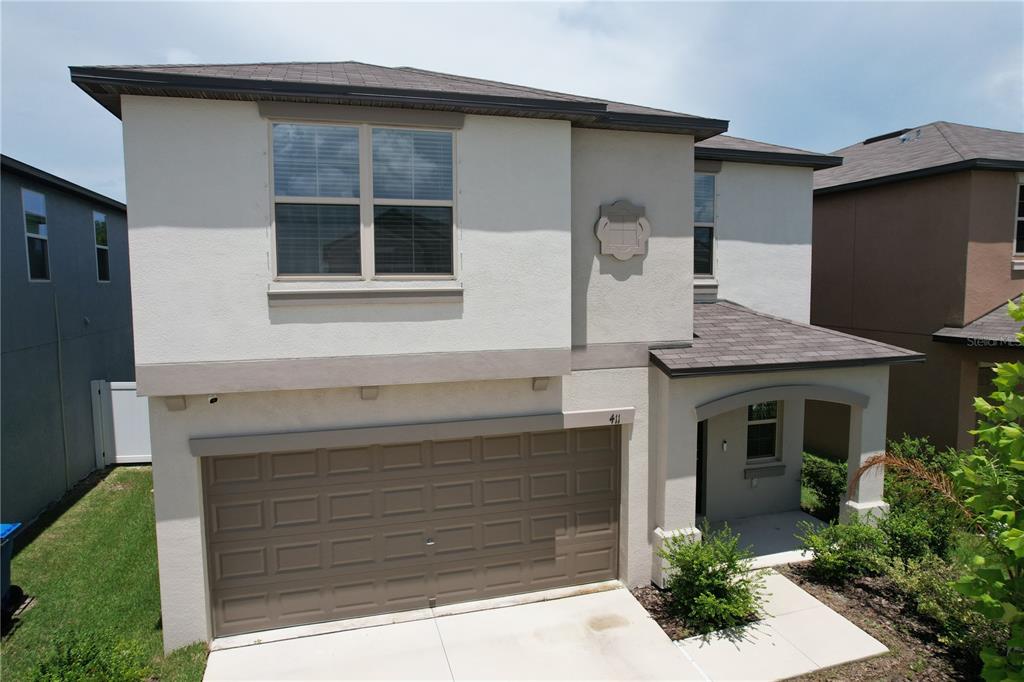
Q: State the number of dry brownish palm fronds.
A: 1